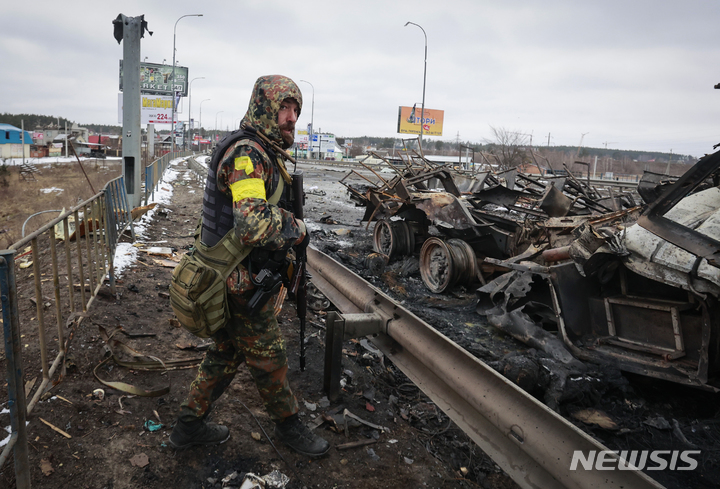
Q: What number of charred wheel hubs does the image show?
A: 2